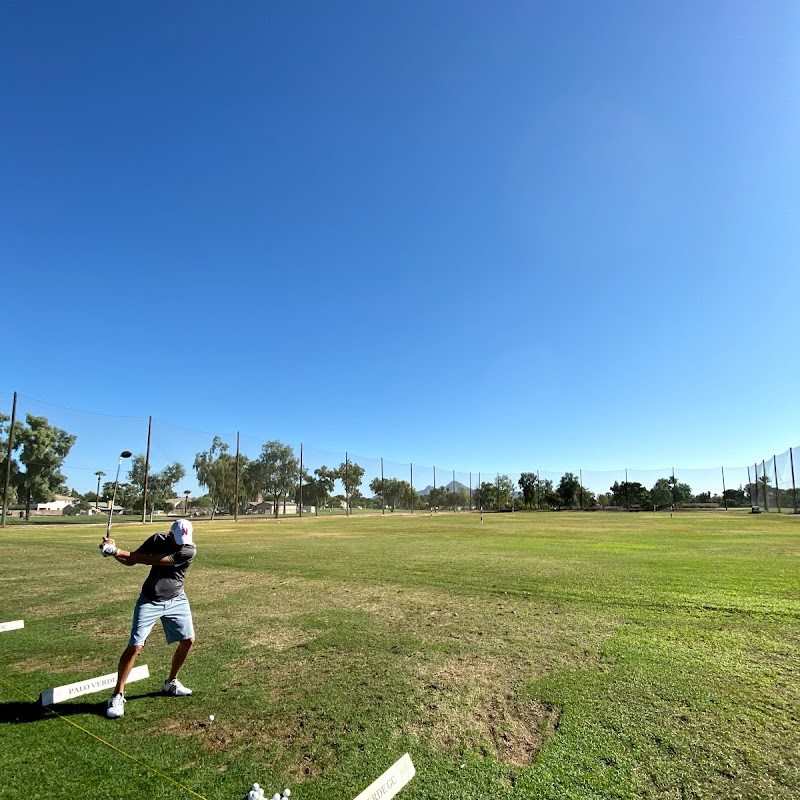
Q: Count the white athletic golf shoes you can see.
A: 2